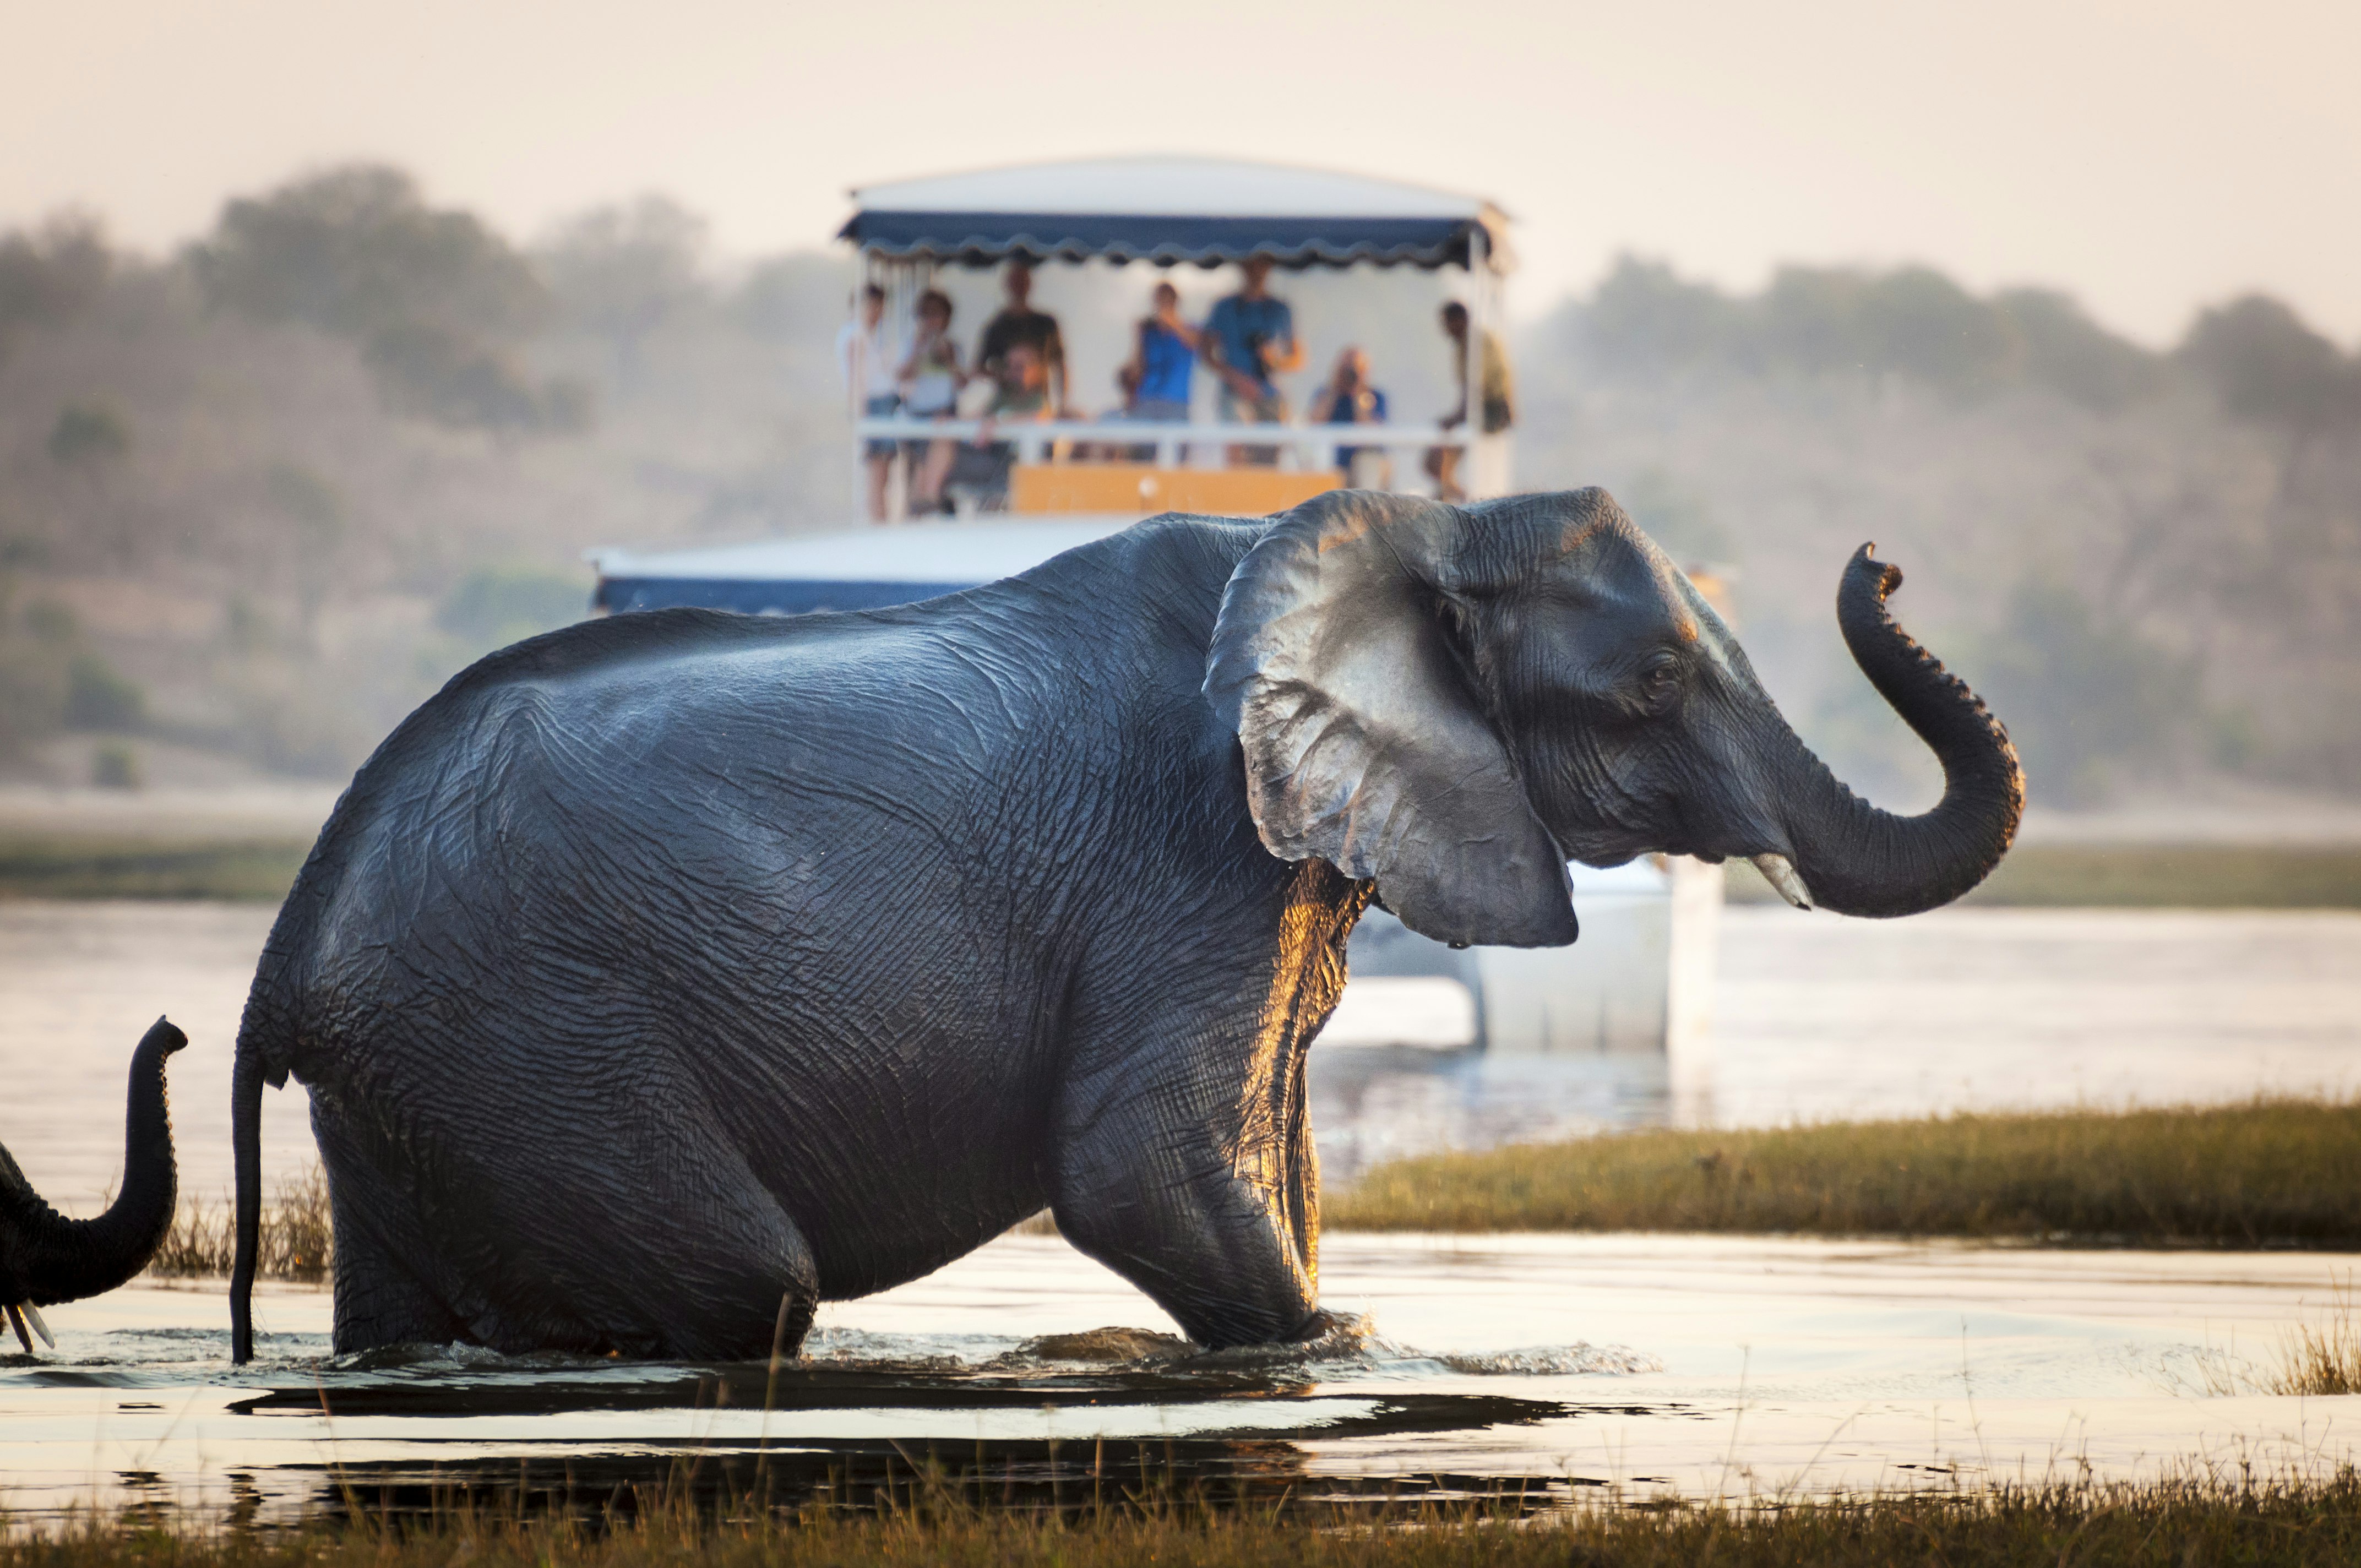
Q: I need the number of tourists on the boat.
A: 9